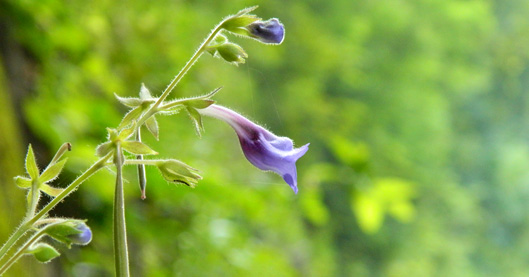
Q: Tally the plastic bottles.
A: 0